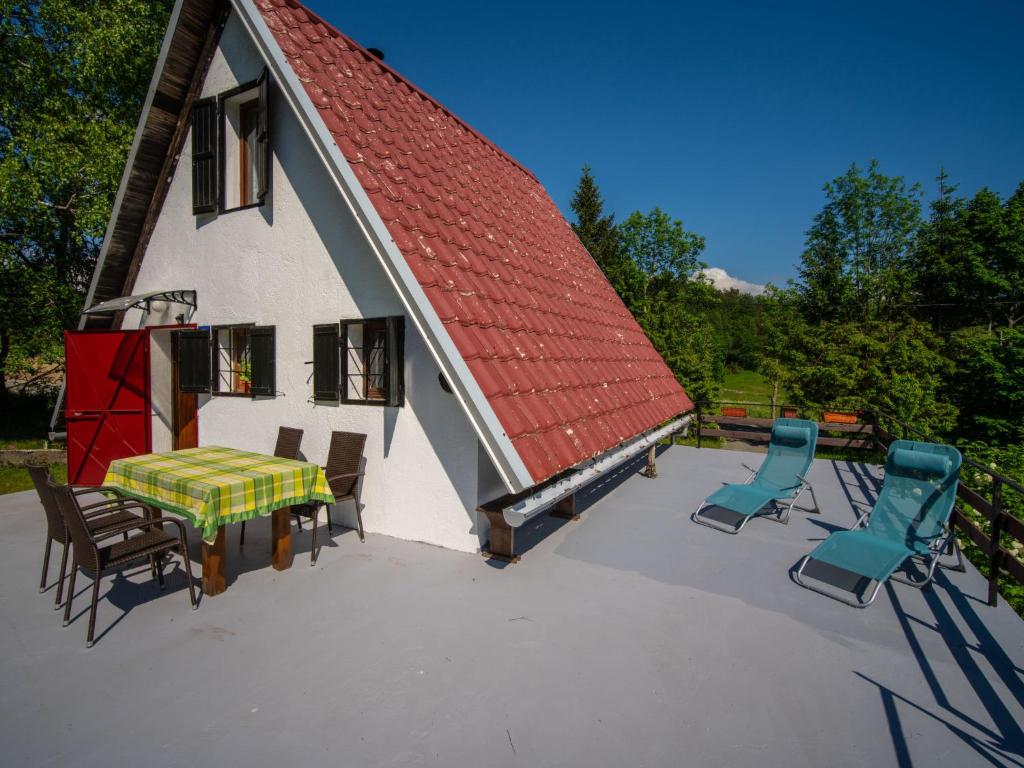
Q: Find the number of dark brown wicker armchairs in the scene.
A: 4